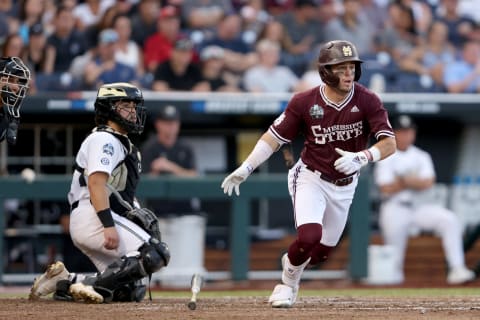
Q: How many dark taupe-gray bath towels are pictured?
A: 0